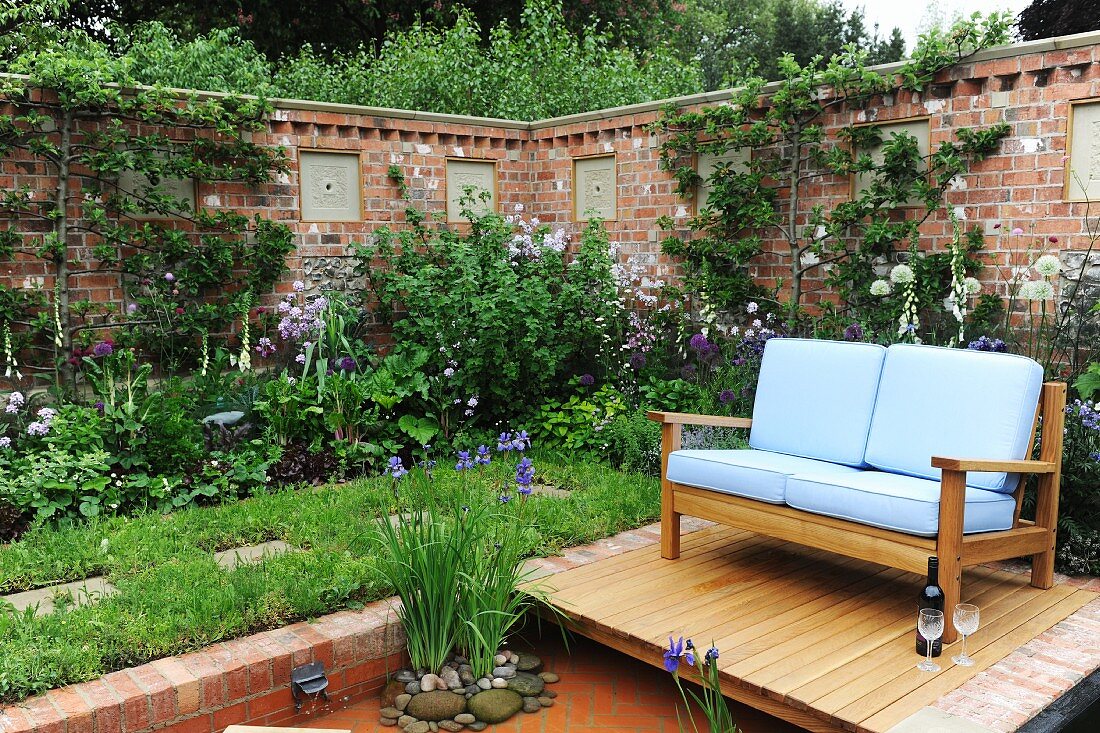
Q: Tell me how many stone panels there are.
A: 7